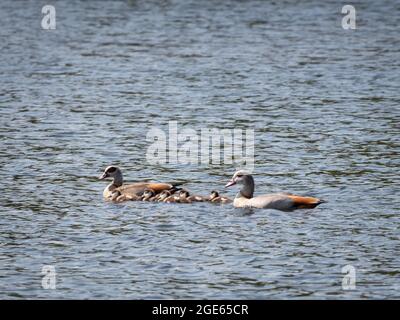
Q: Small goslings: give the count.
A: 5